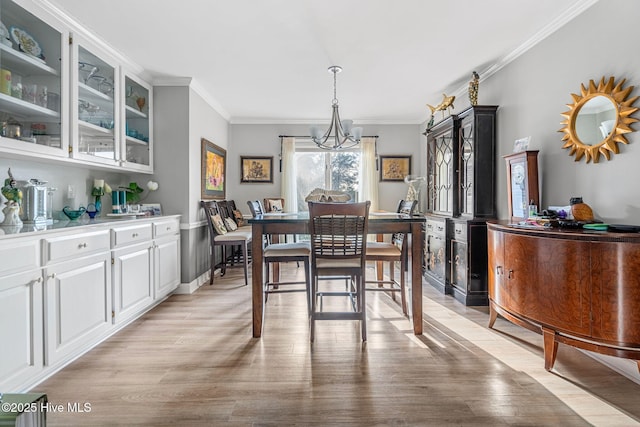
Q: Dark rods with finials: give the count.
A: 1